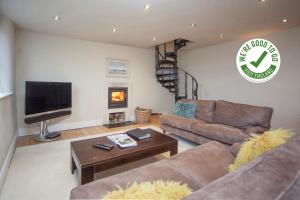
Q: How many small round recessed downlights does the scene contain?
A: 8